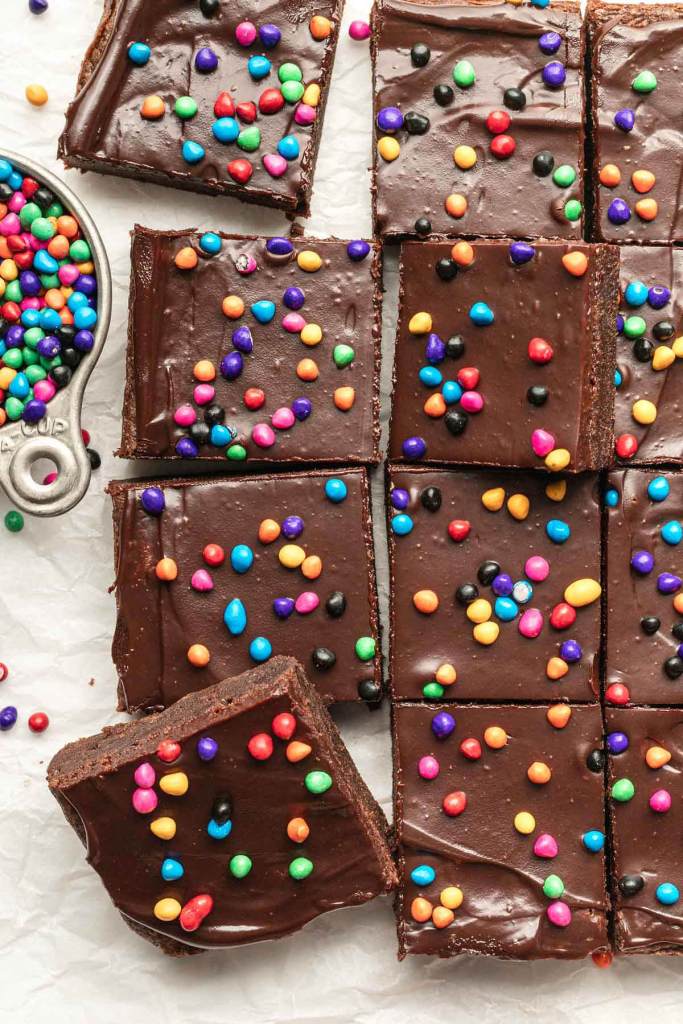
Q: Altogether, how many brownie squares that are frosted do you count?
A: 12